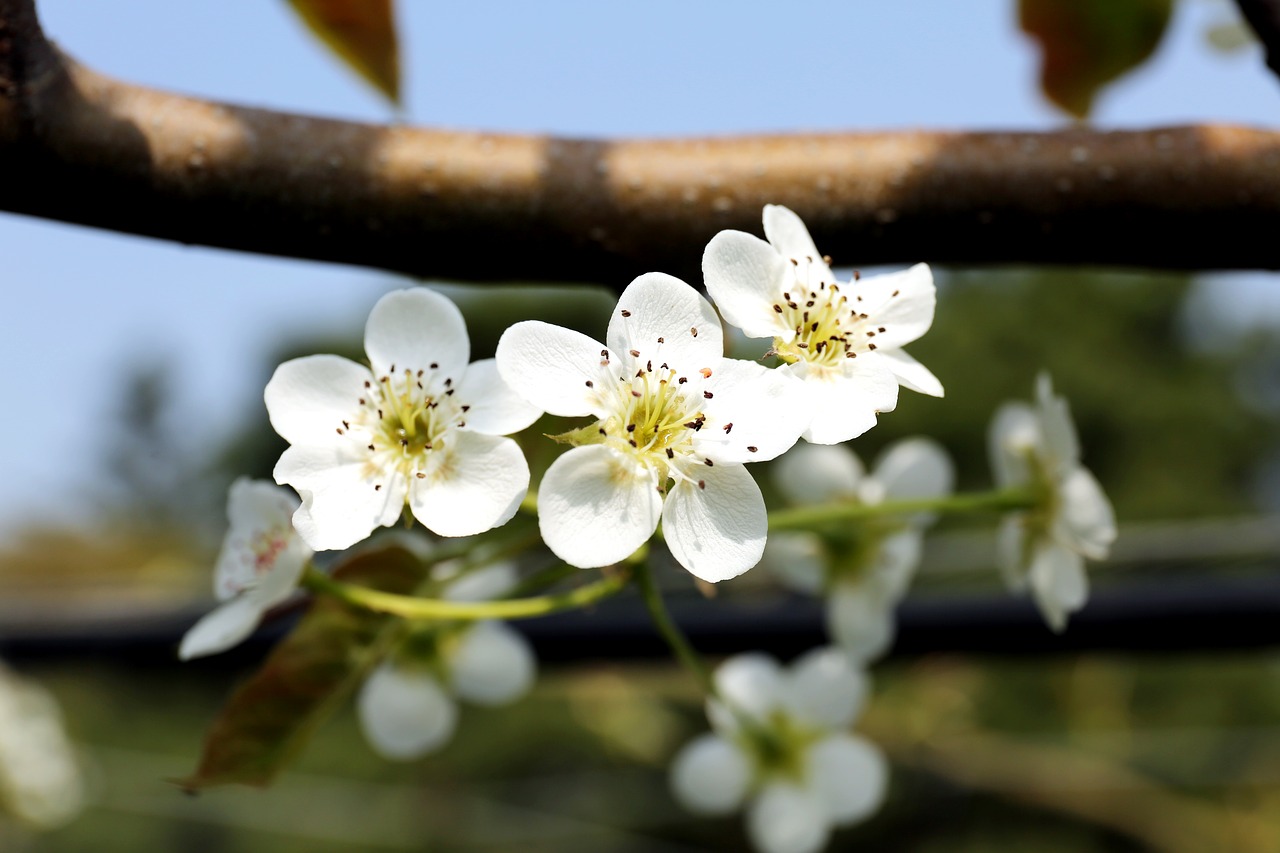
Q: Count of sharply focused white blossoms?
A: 3